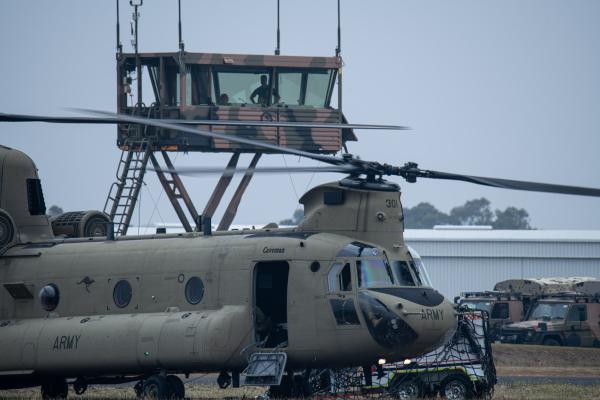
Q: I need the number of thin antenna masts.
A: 5